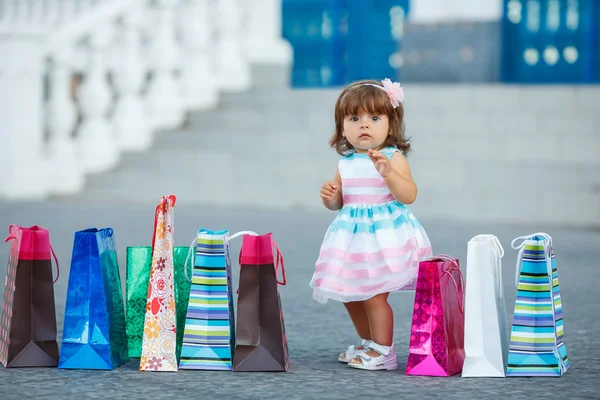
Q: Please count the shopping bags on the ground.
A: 9